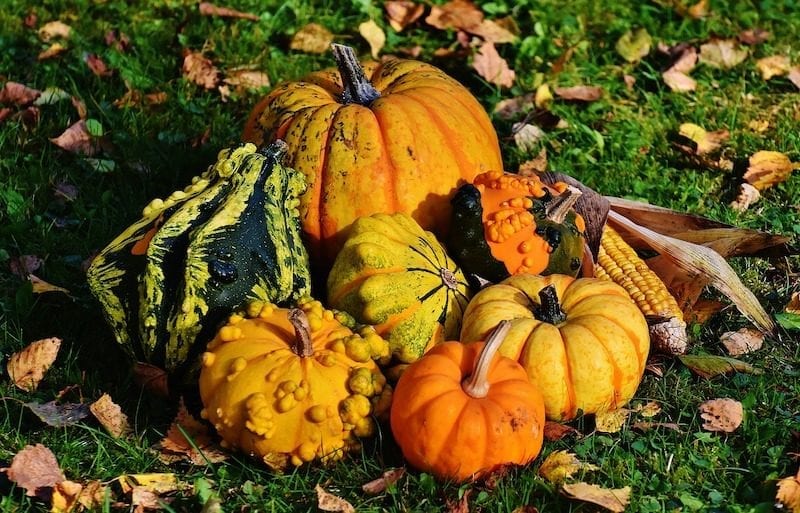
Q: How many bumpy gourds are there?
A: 3